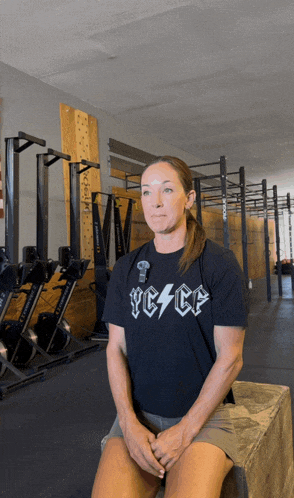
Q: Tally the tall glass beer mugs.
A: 0